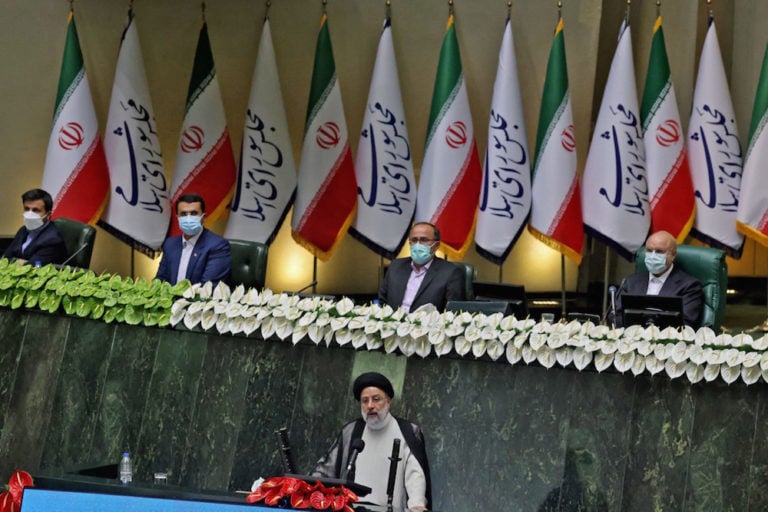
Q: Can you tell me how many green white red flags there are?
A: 7